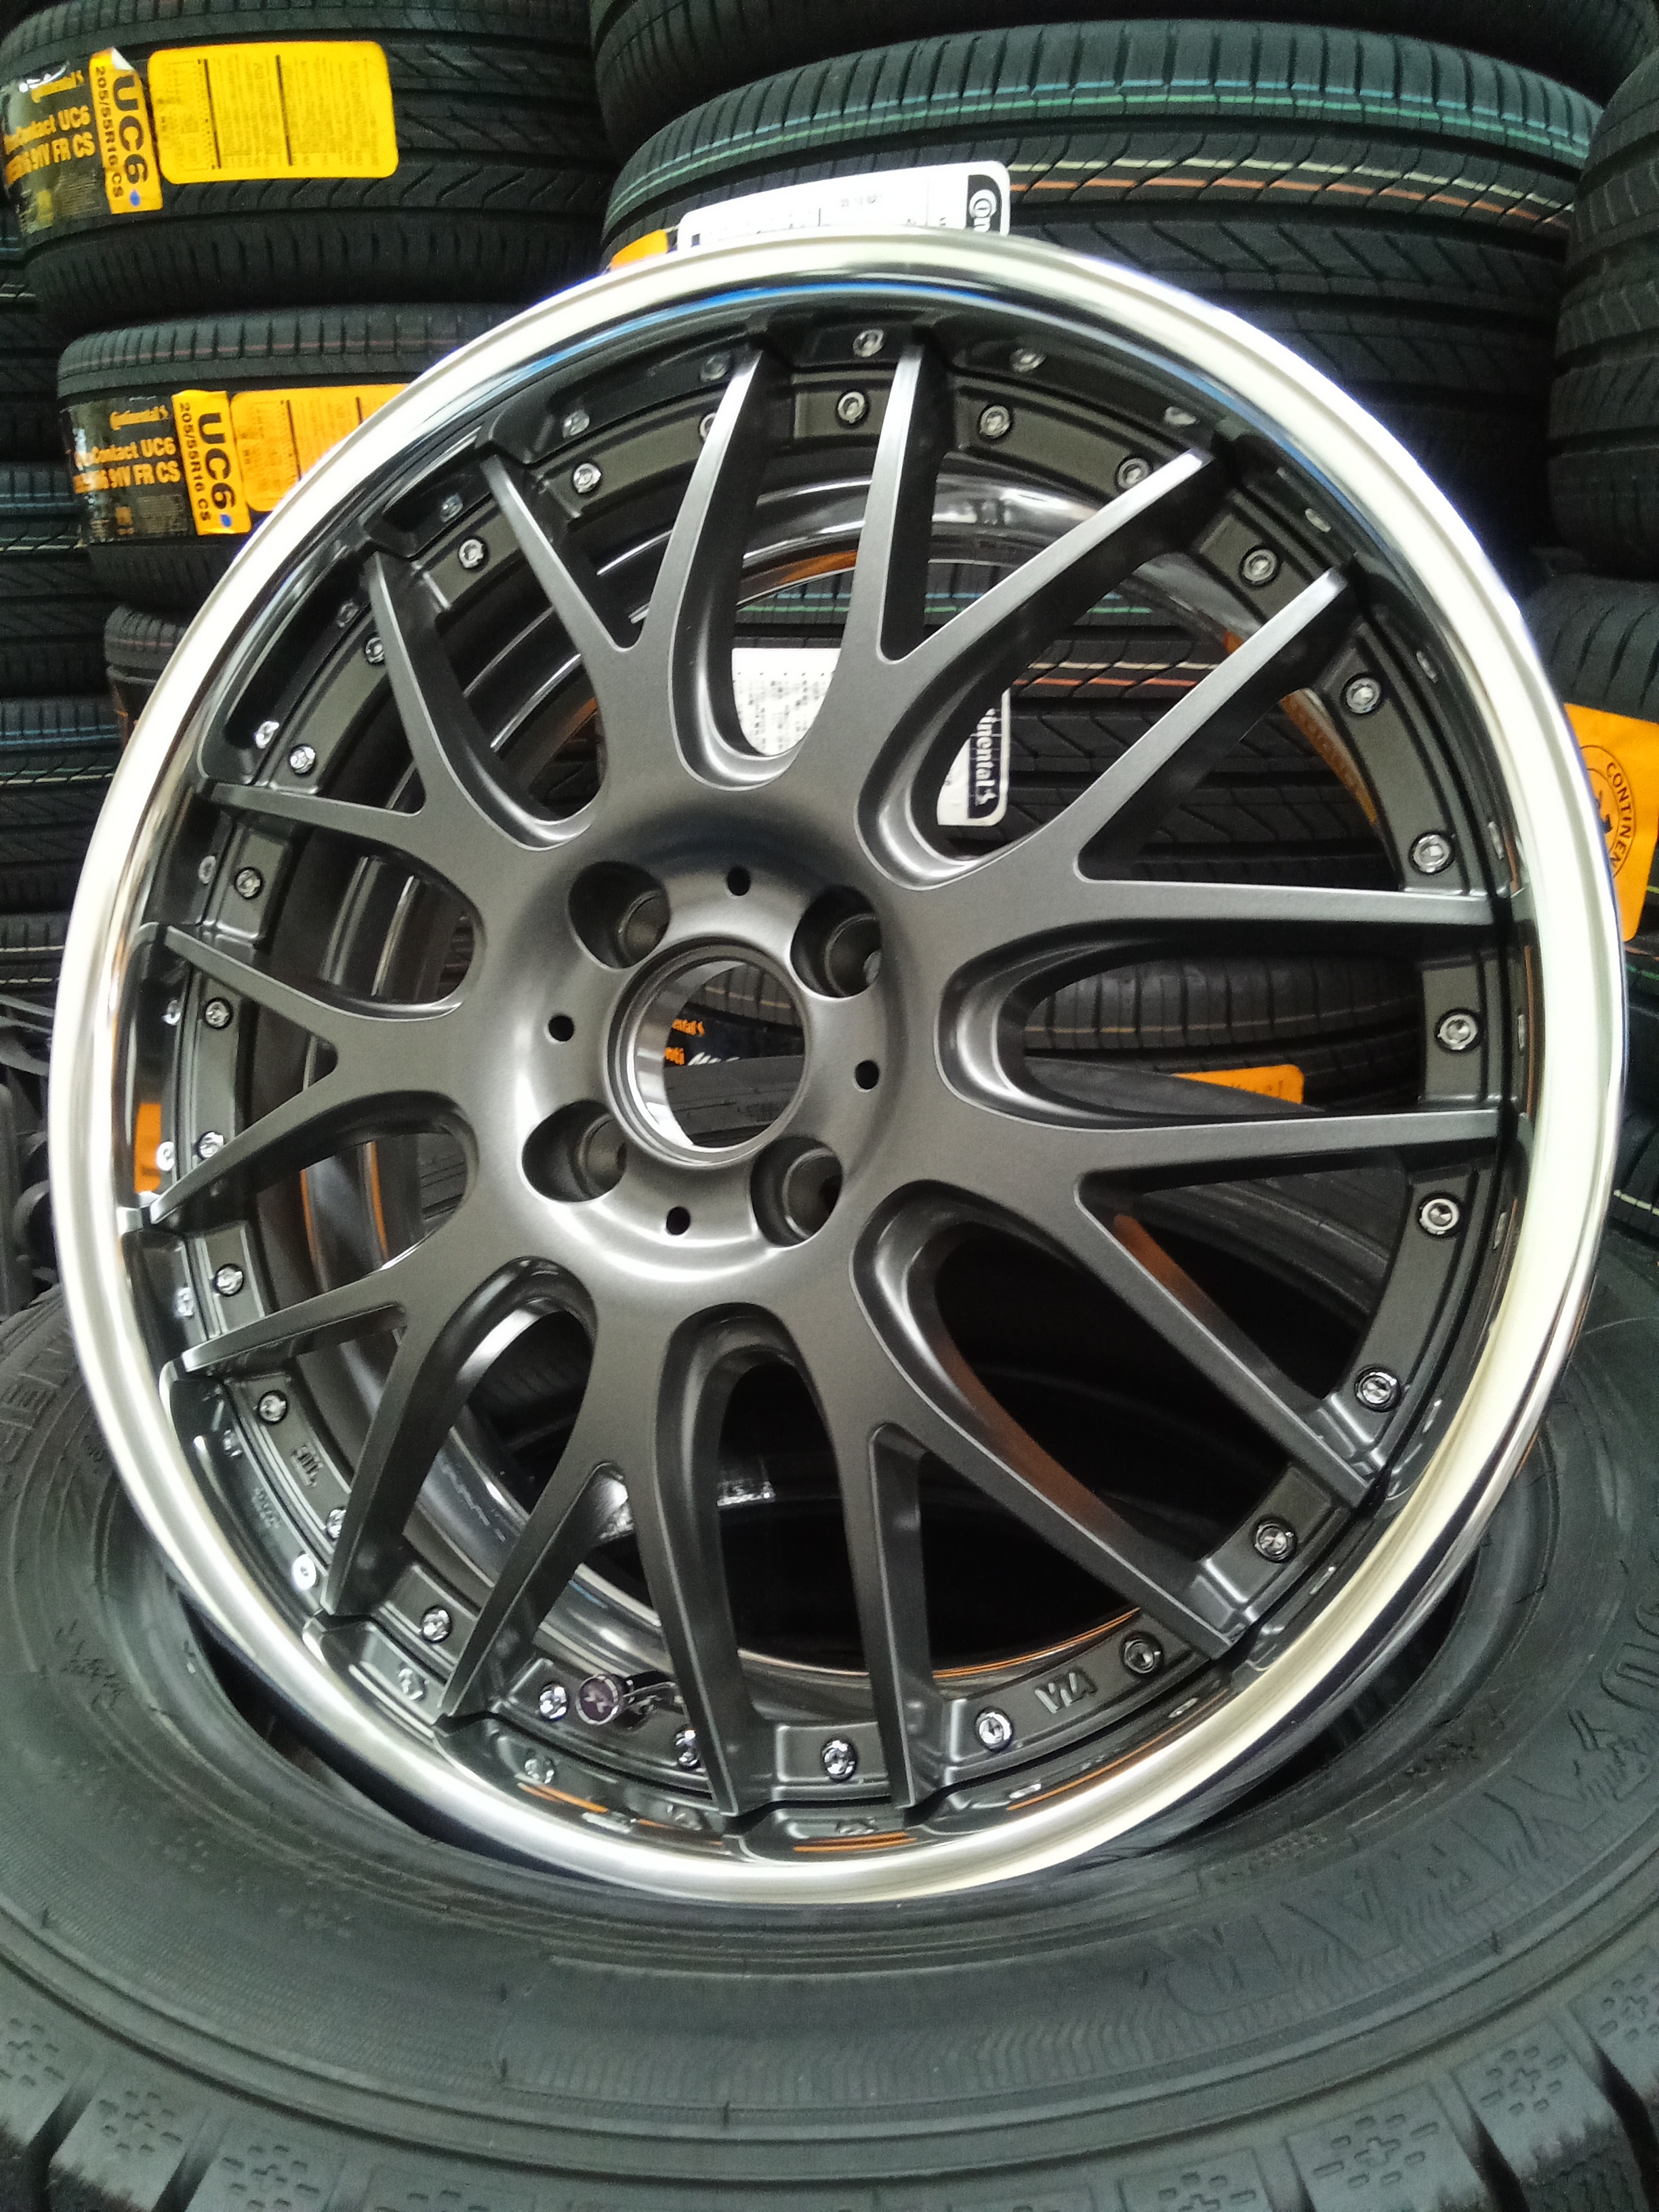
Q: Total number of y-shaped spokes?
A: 9